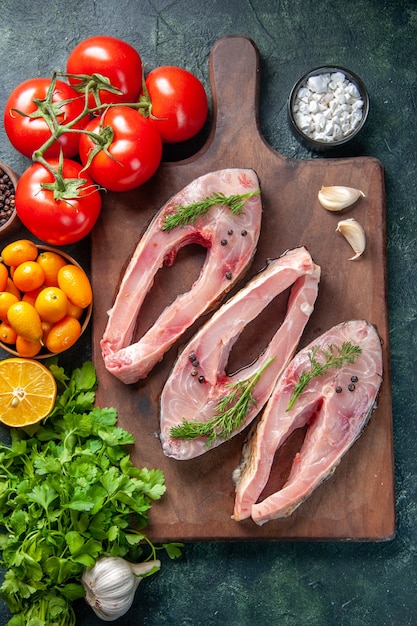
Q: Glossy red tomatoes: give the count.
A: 5